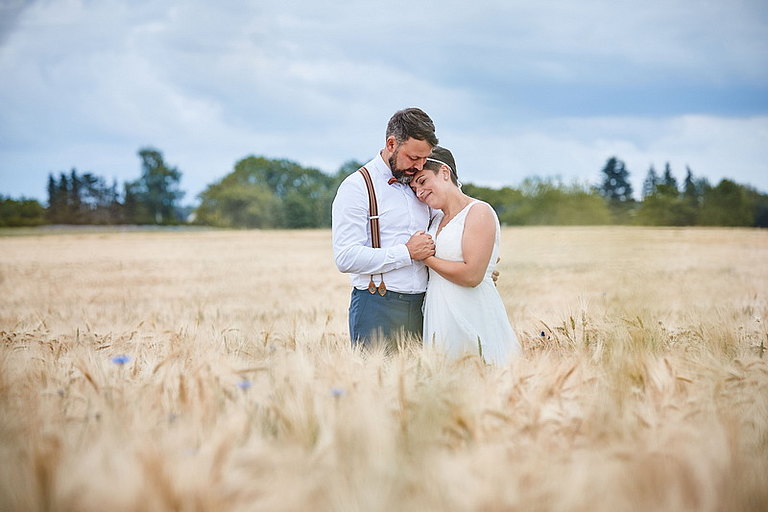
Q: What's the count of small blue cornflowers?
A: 3